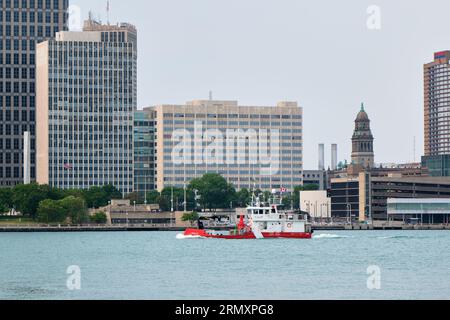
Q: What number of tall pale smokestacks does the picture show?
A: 2